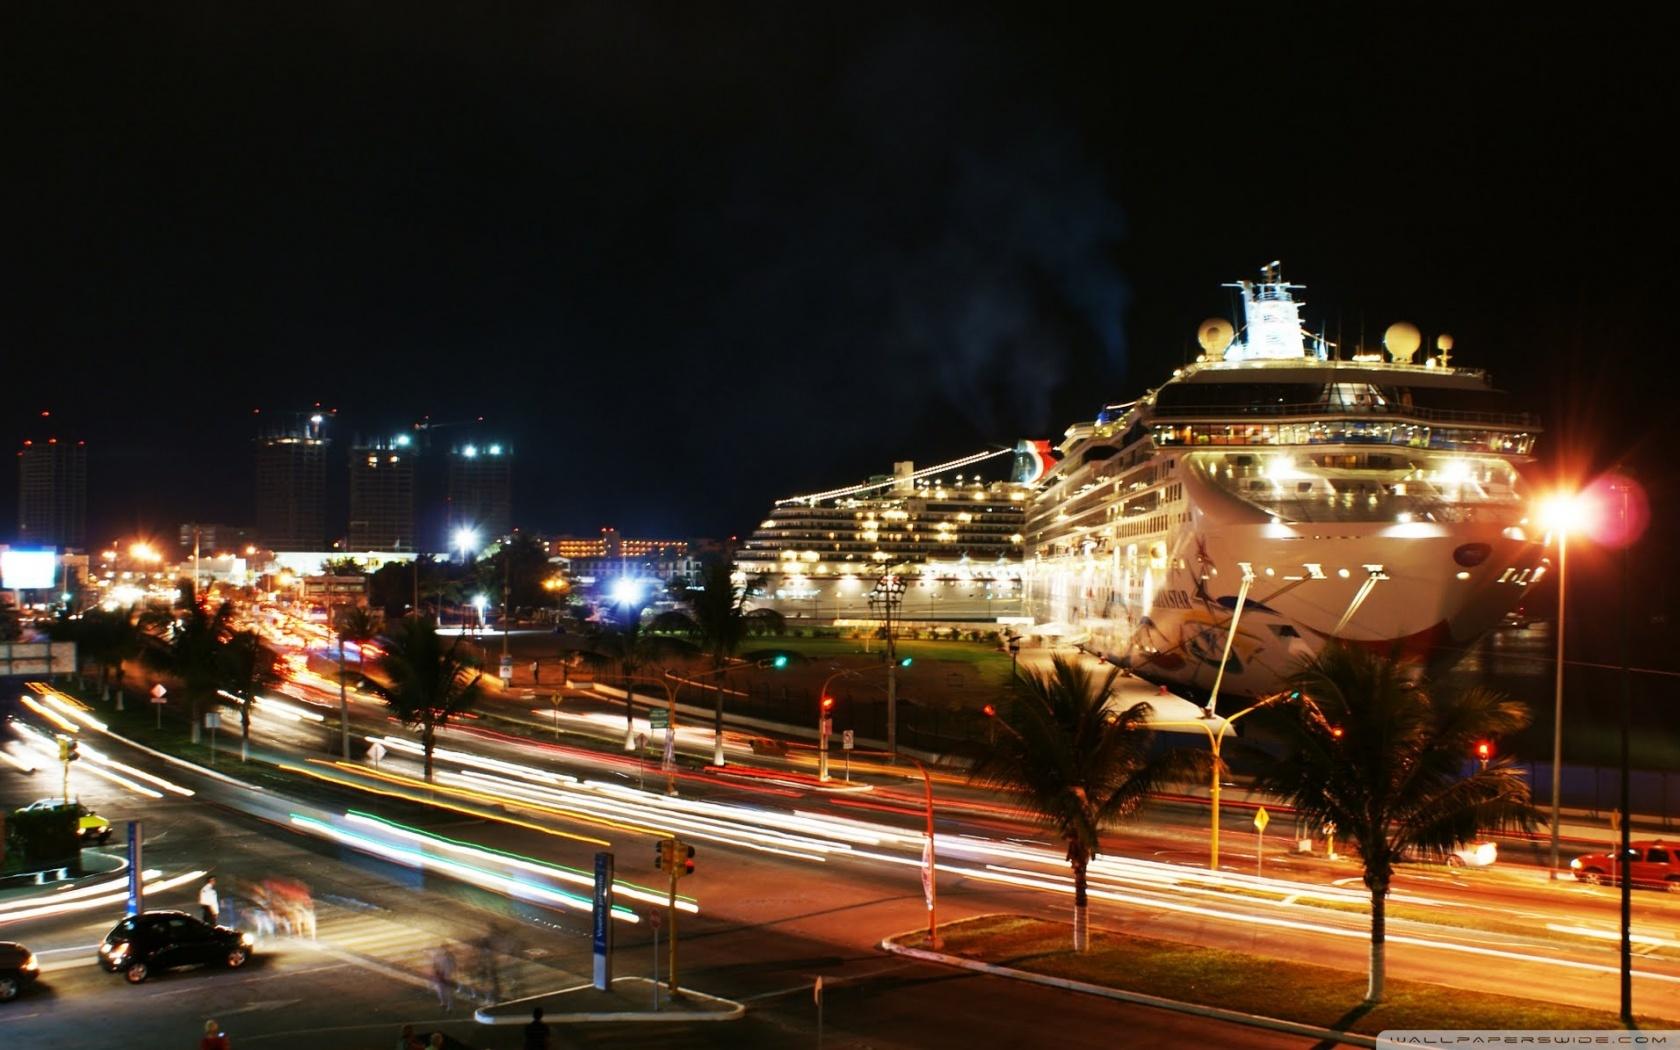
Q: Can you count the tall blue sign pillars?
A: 2